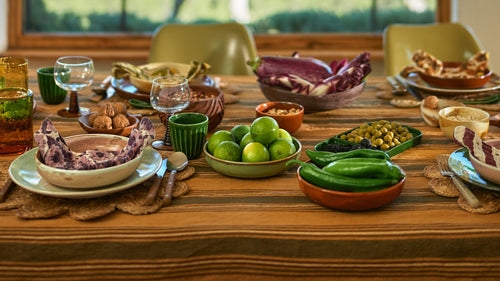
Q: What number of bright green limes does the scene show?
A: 8